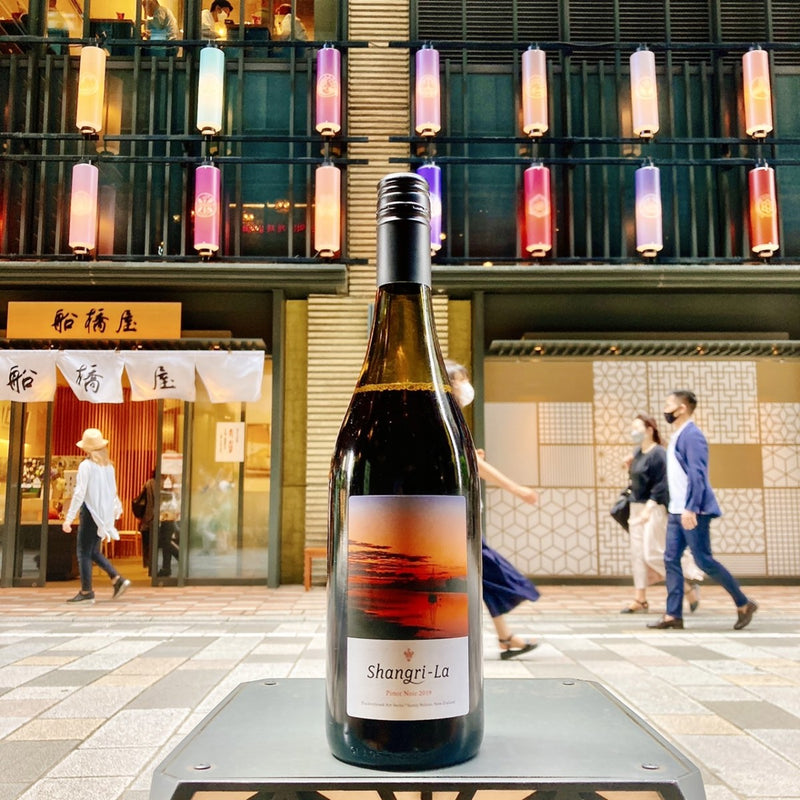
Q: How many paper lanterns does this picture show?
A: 14